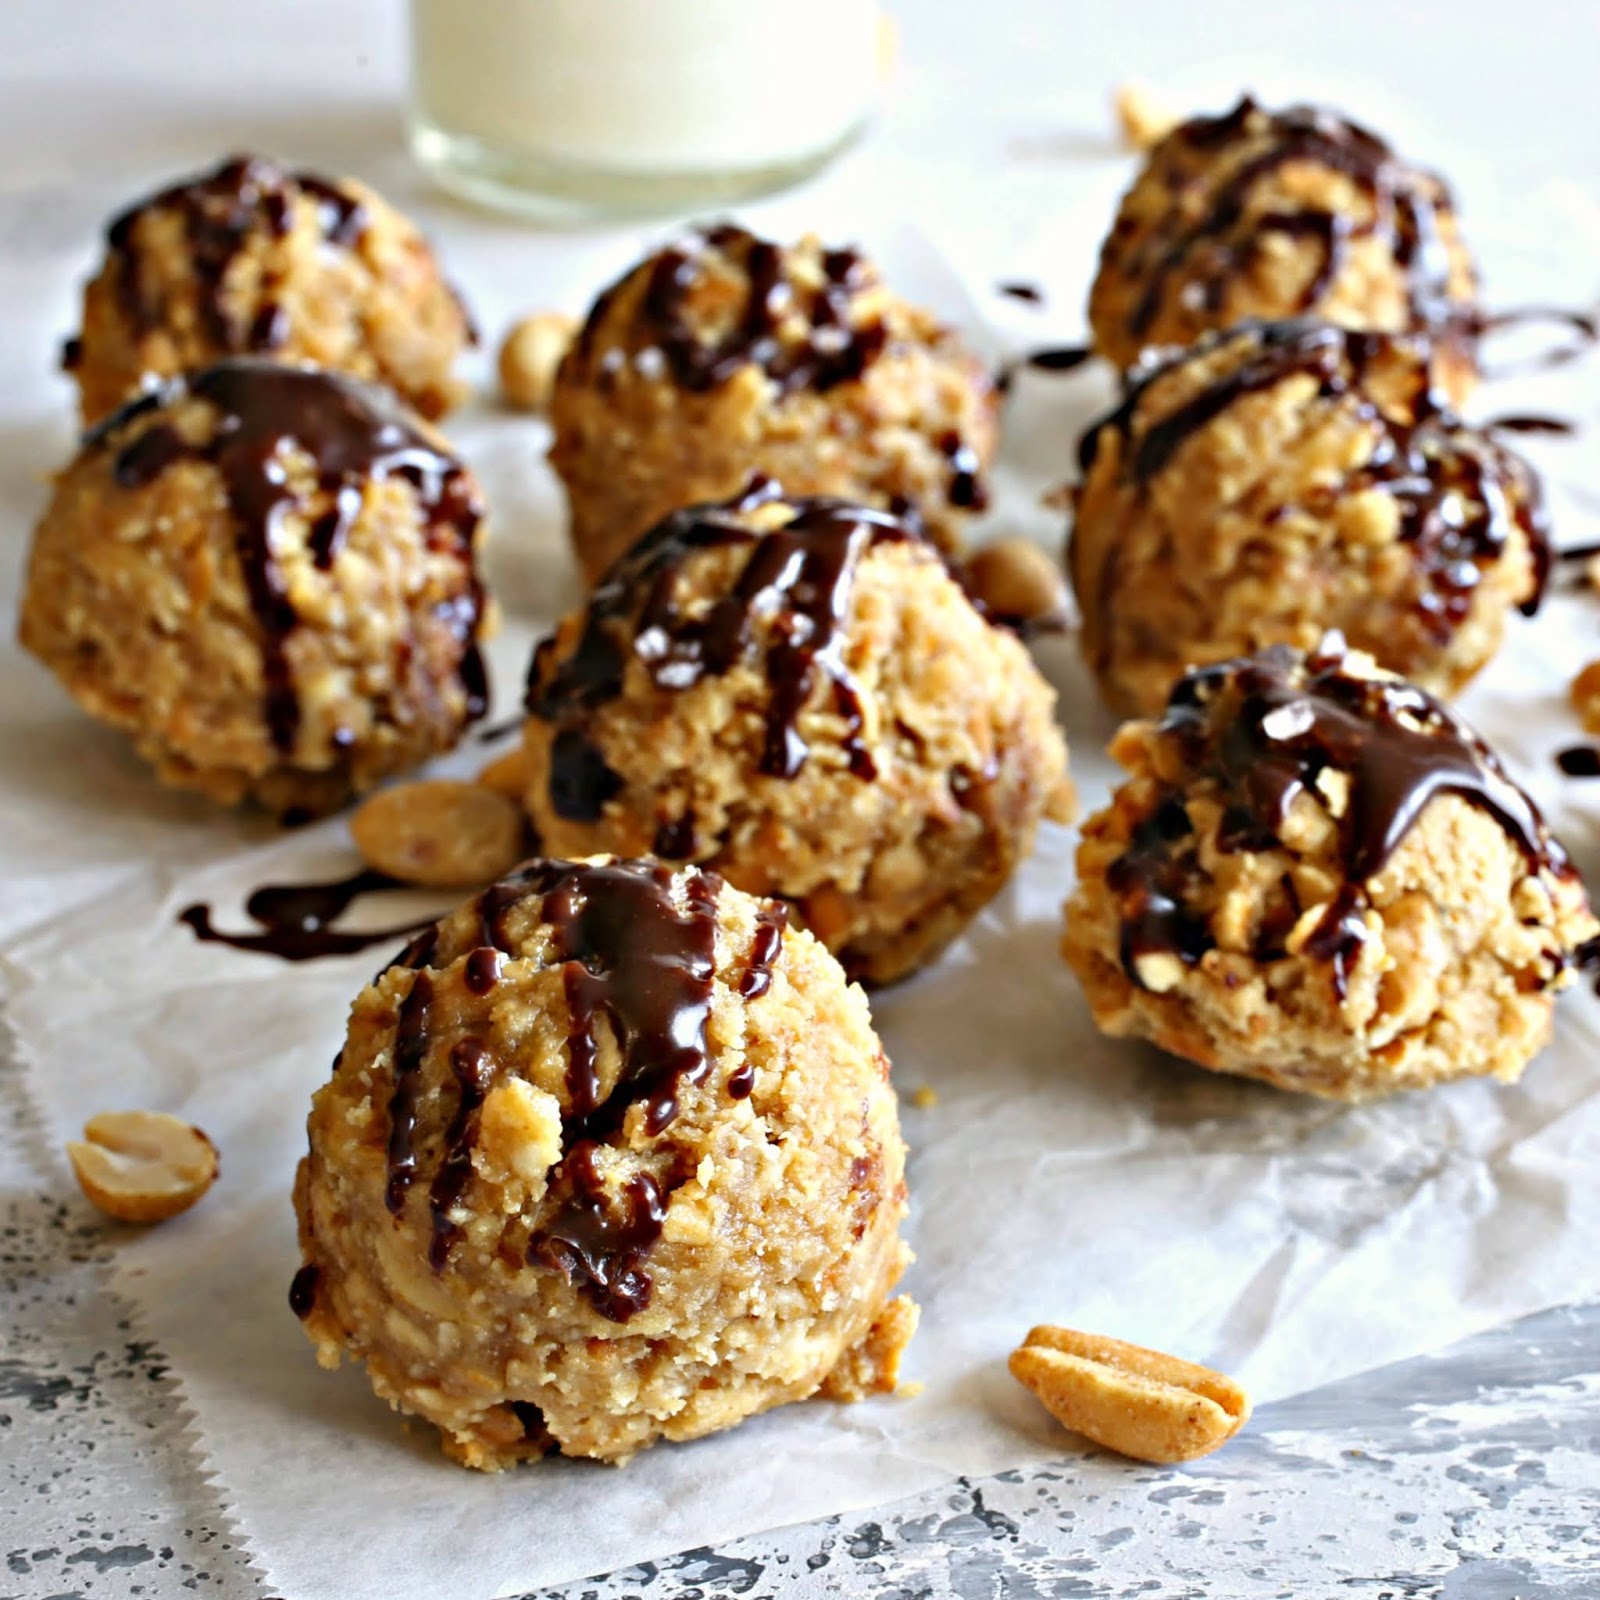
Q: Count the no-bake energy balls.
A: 8